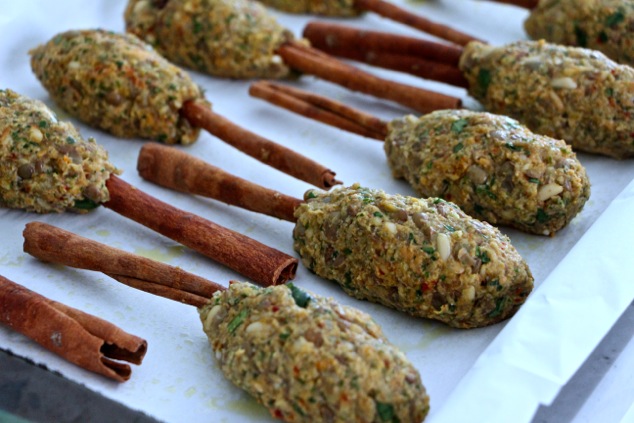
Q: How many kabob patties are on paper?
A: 9